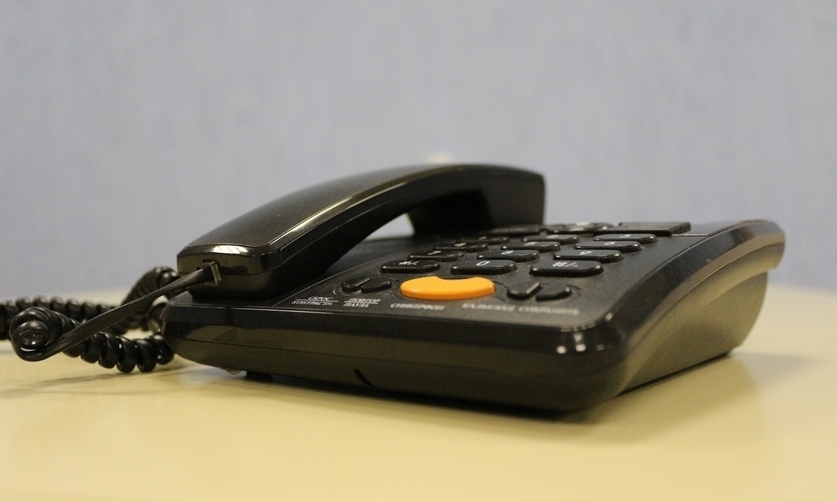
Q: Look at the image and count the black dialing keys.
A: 12